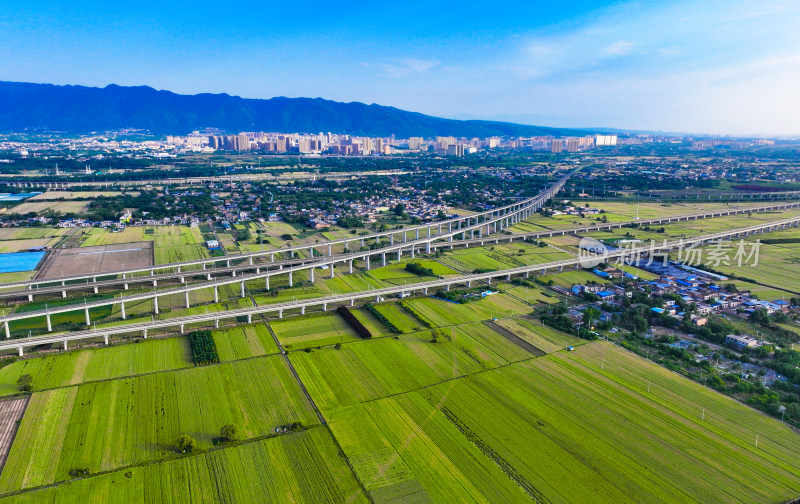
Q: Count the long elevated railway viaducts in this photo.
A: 4